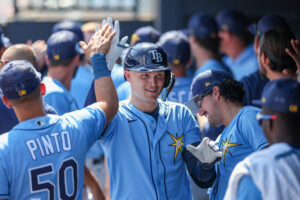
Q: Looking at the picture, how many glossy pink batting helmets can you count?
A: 0